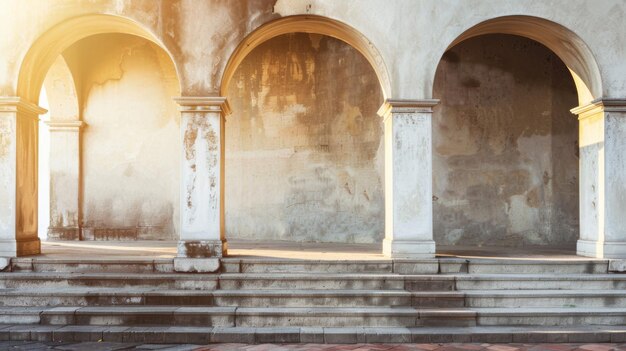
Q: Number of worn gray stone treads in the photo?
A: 5